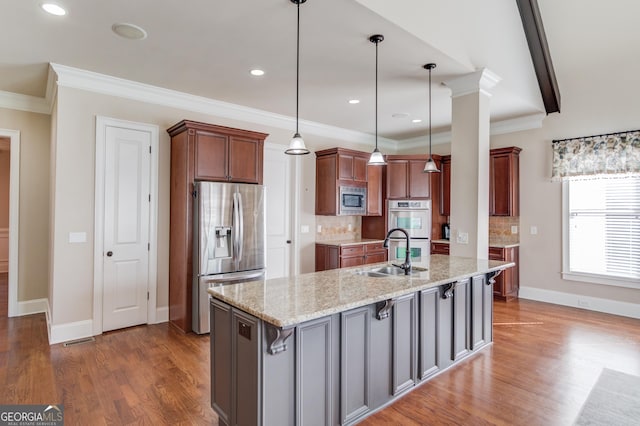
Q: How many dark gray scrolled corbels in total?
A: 4